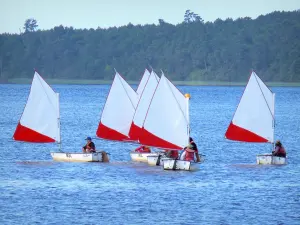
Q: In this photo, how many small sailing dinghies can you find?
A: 6